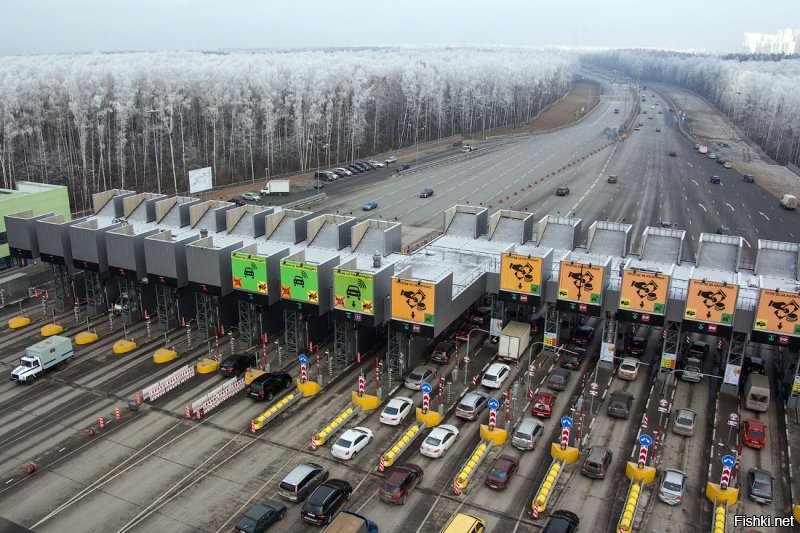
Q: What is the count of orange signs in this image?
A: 6